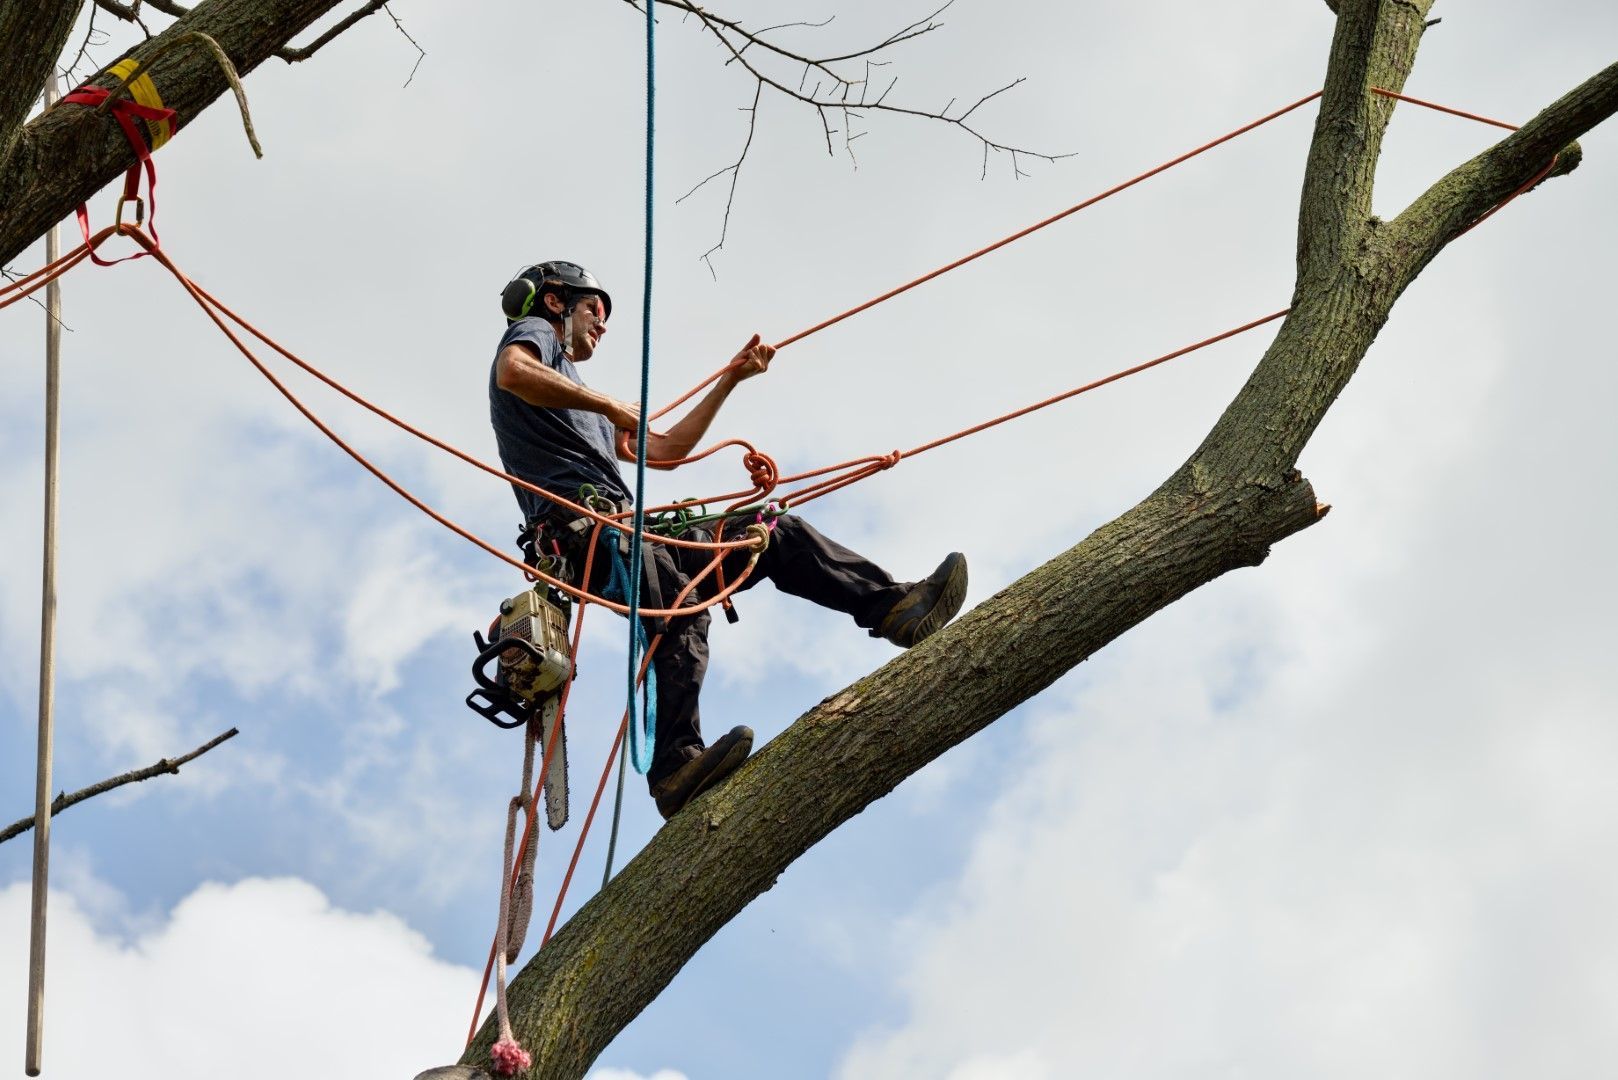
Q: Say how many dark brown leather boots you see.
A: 2